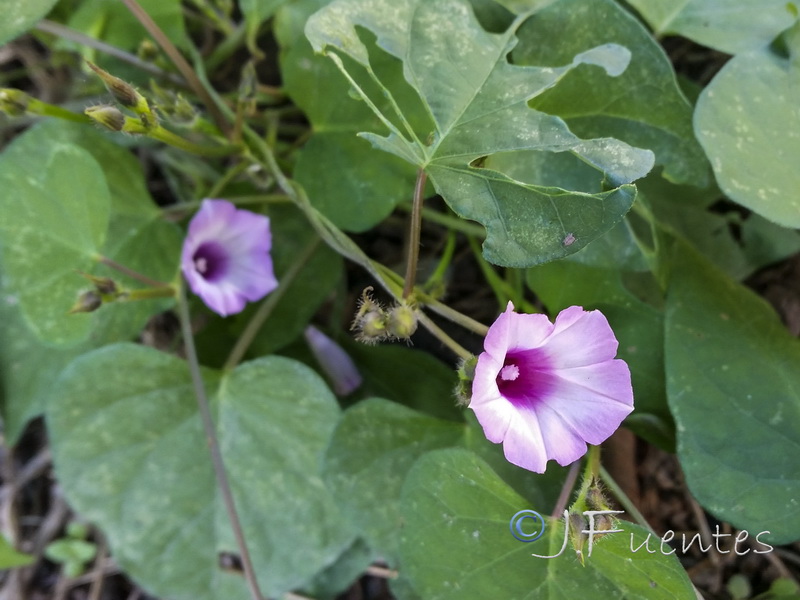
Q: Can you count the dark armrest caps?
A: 0